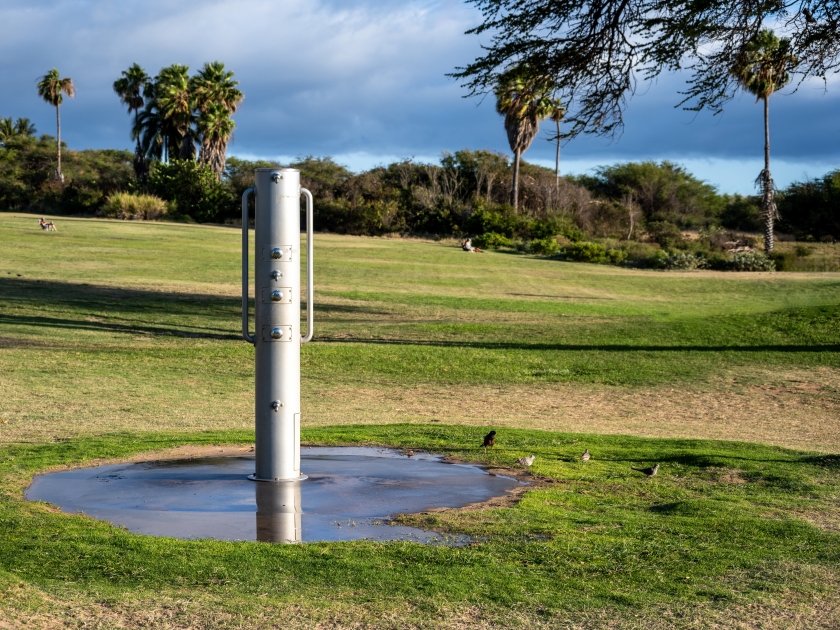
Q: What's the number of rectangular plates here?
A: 3